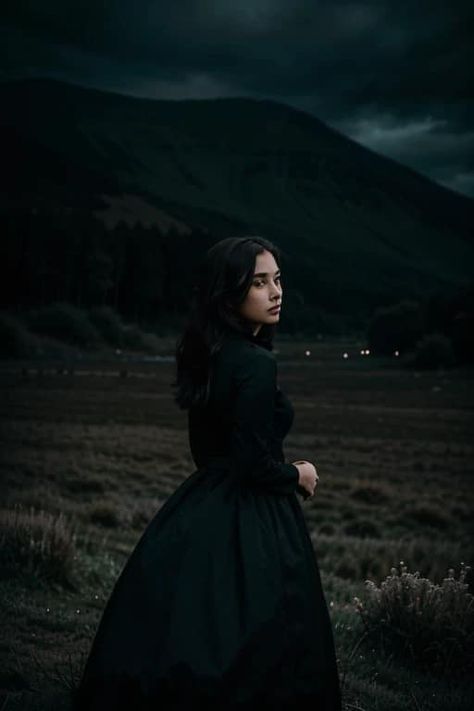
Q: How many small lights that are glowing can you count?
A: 5